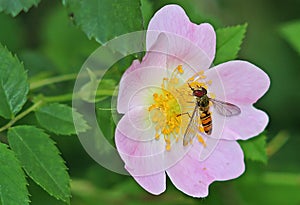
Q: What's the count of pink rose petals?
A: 5